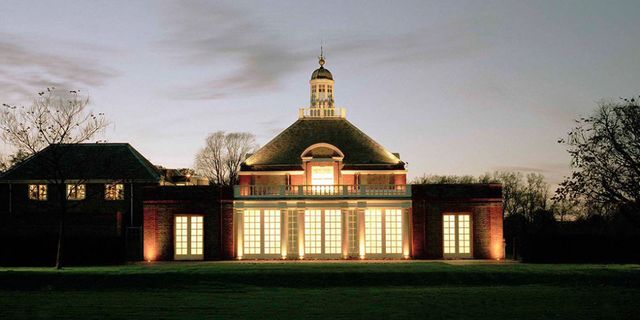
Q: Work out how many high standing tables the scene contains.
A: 0